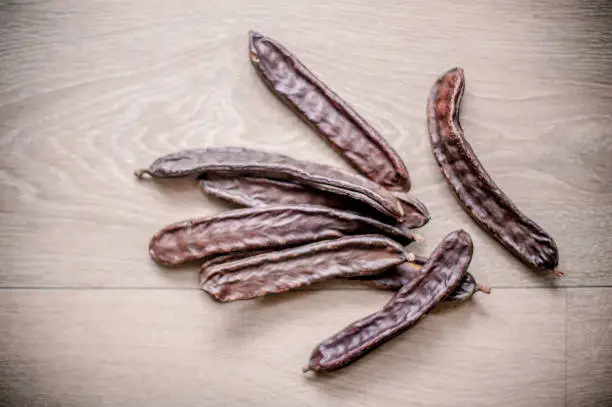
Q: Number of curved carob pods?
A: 8